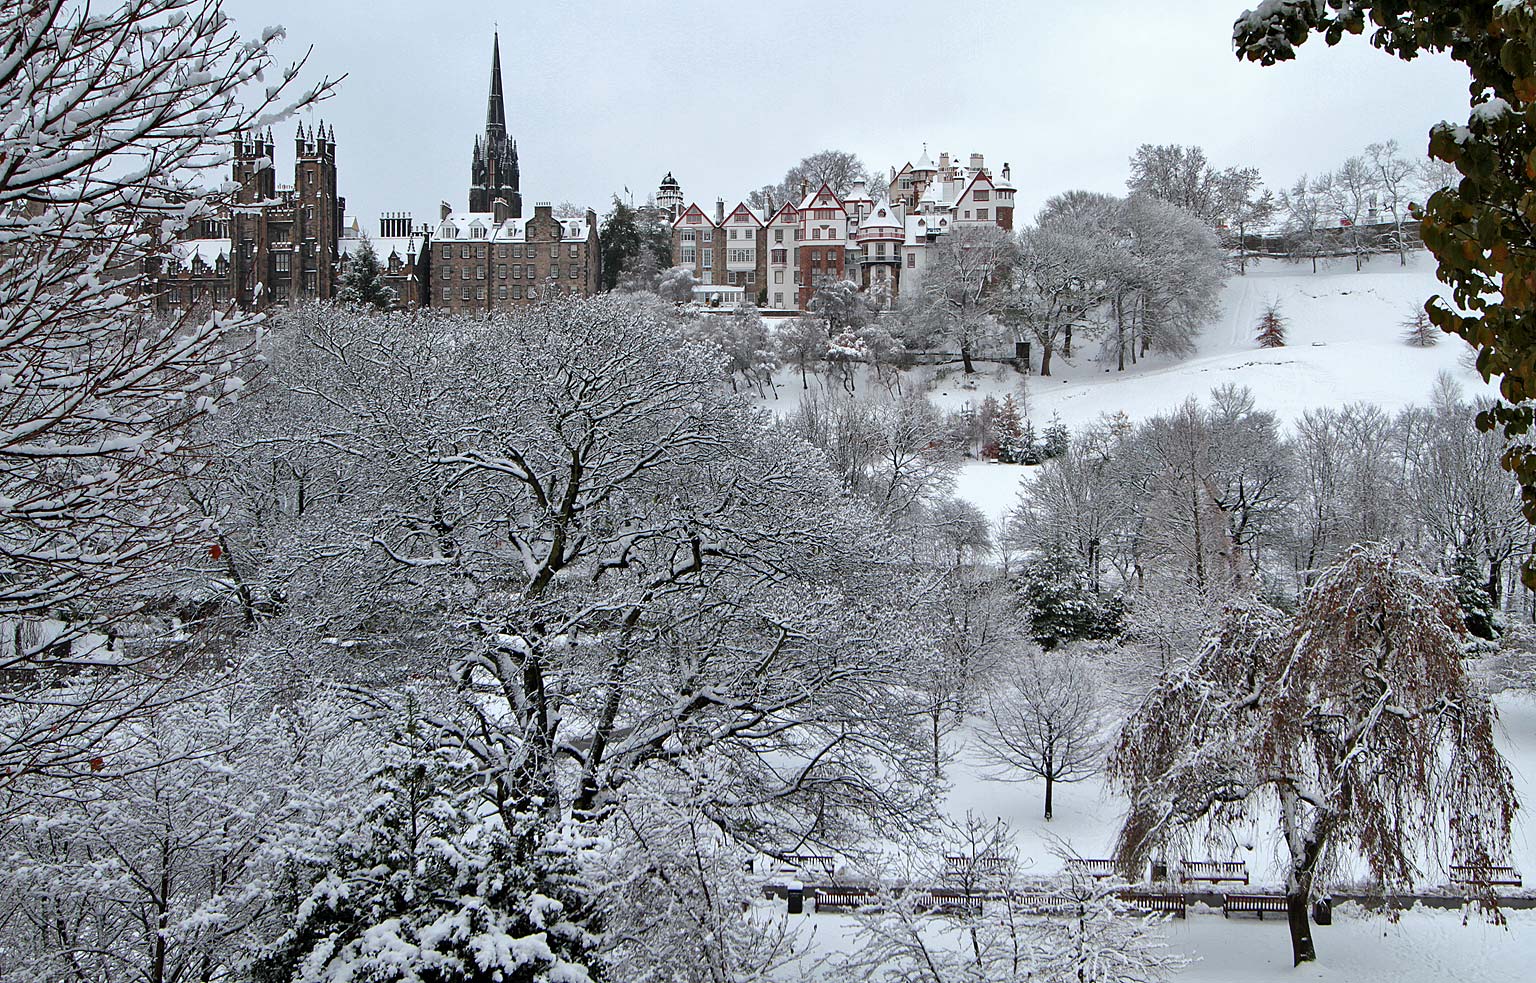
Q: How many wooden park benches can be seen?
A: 10